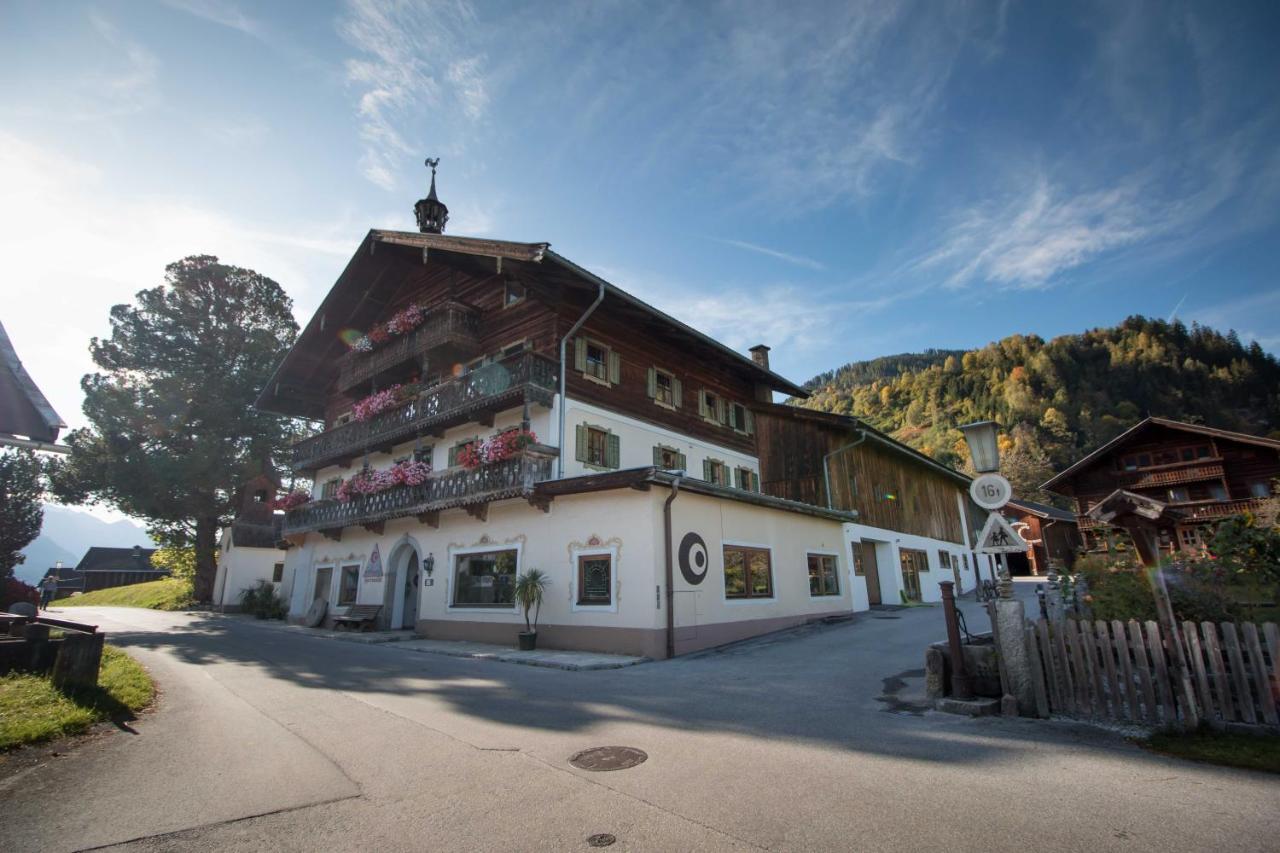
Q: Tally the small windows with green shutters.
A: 8